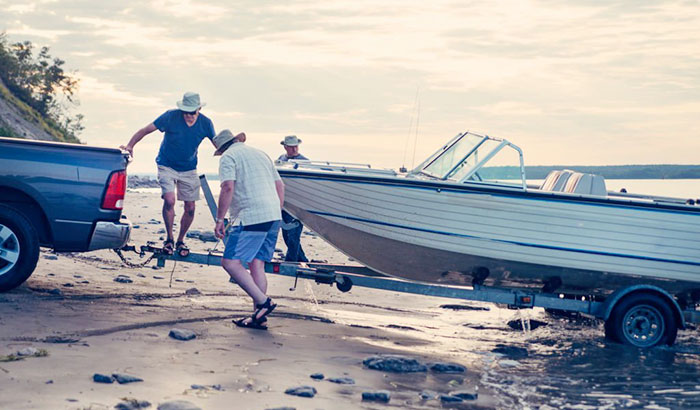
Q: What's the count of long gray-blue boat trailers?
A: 1